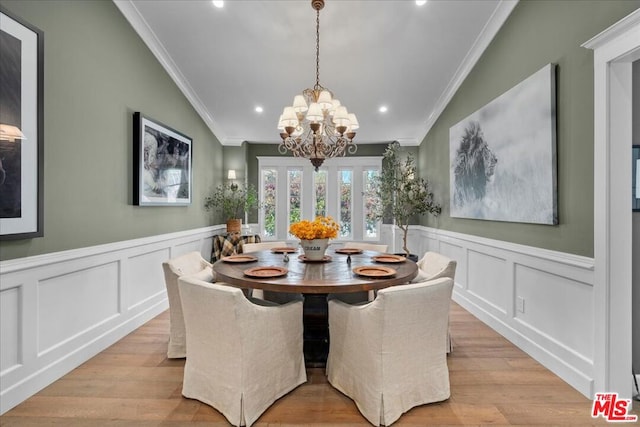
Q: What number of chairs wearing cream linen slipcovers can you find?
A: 6